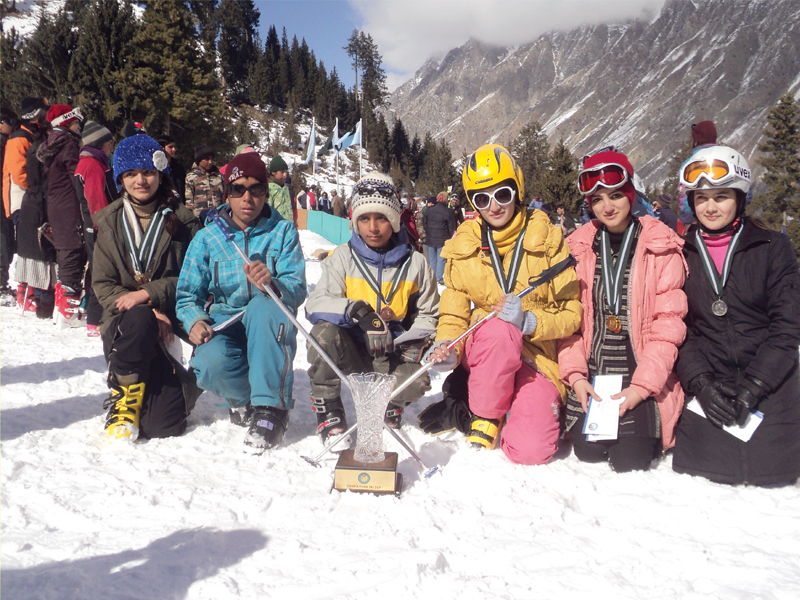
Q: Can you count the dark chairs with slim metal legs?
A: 0